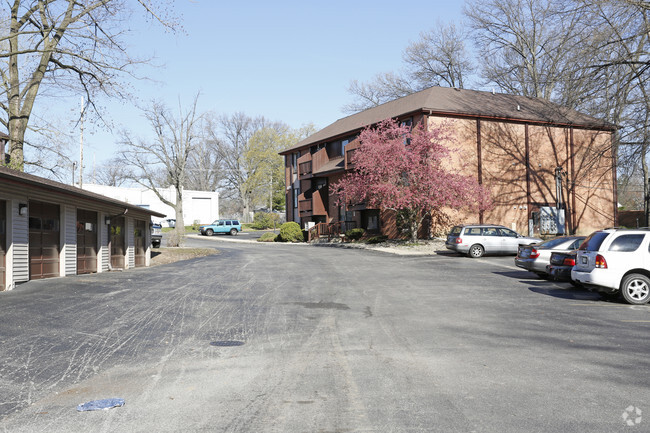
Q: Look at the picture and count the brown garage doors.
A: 5